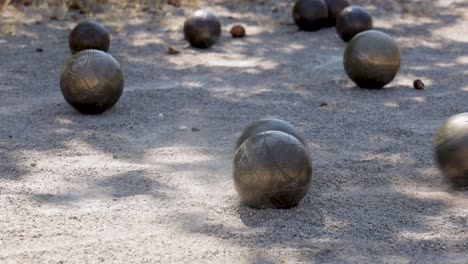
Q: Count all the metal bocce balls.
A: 10